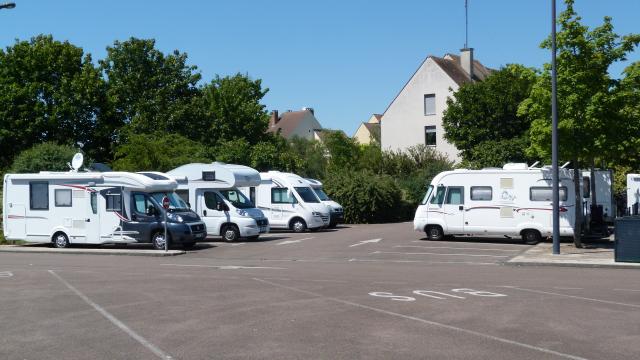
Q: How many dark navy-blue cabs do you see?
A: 1